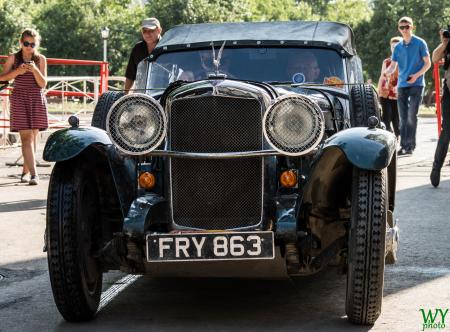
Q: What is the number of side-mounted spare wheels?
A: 2